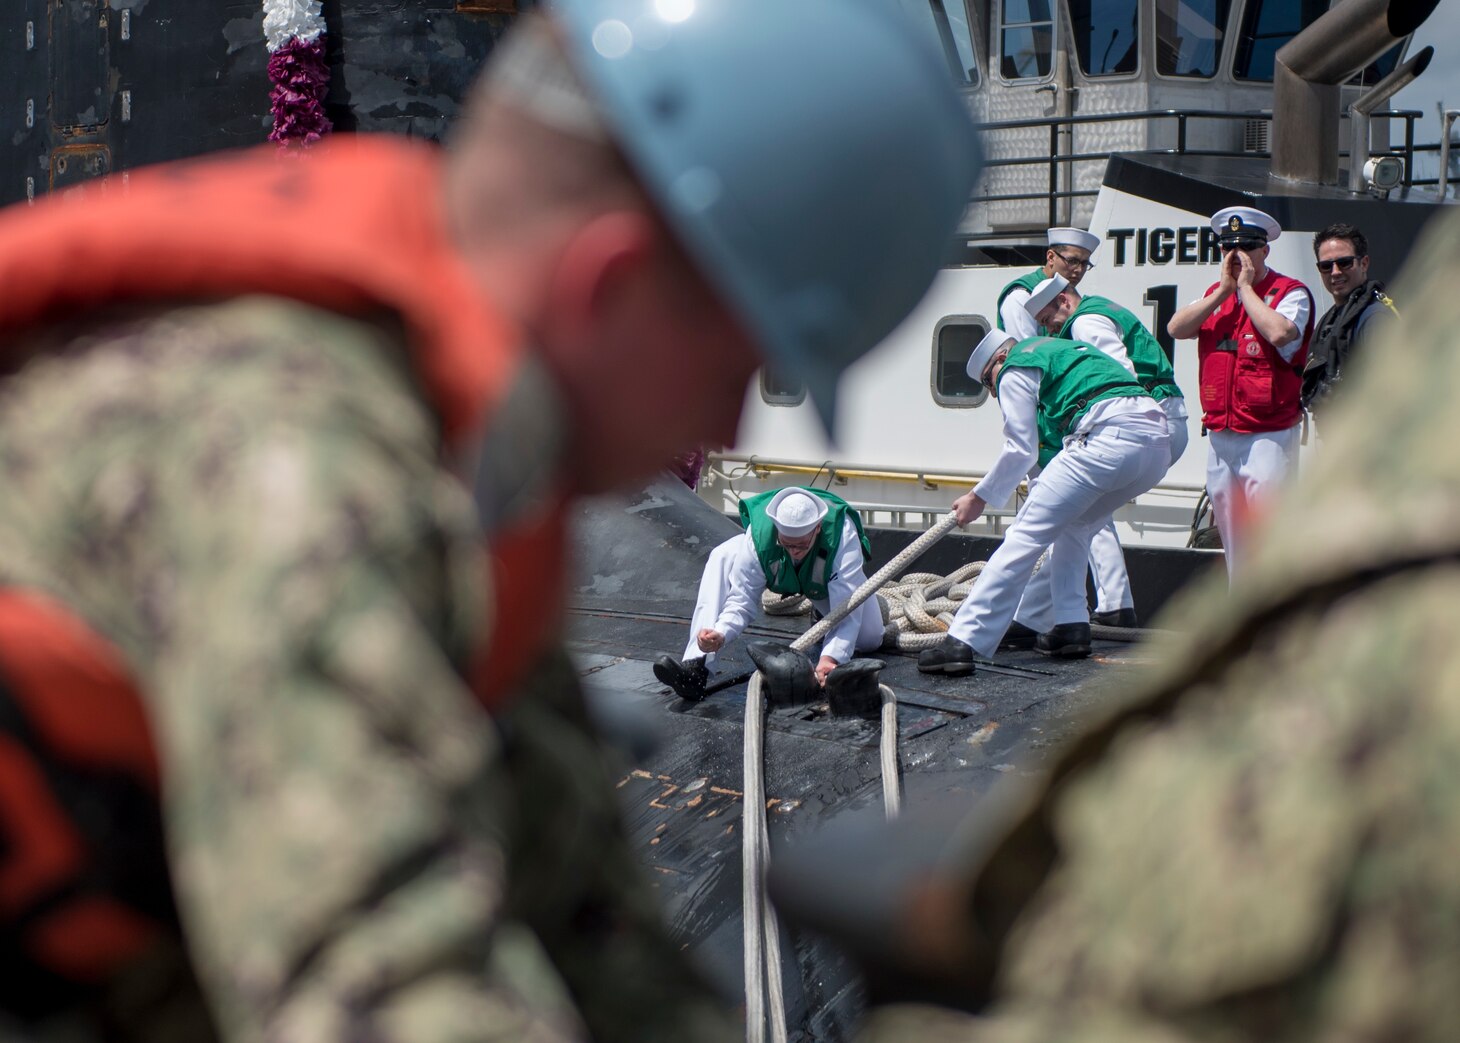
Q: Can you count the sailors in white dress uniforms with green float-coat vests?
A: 4